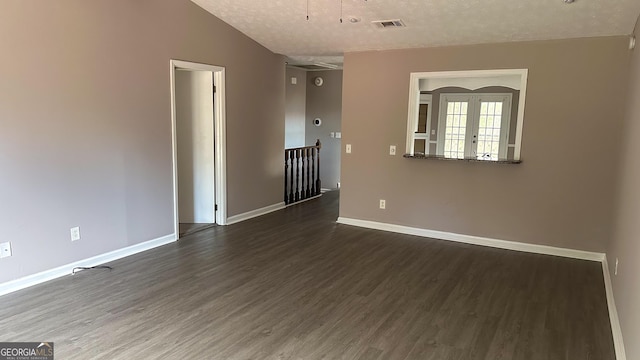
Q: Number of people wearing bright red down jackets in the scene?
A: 0